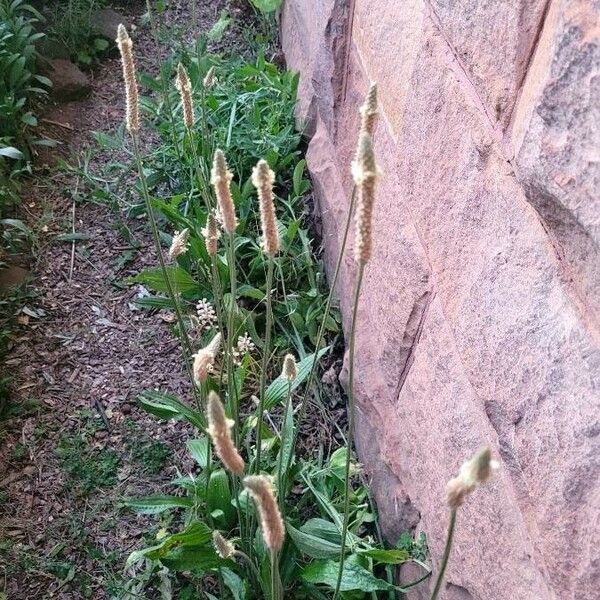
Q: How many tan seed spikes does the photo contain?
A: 15